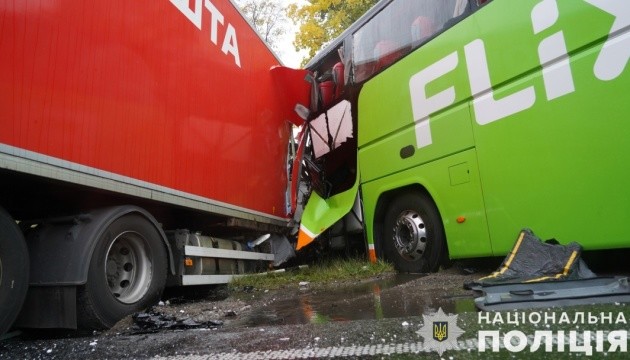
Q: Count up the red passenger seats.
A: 4